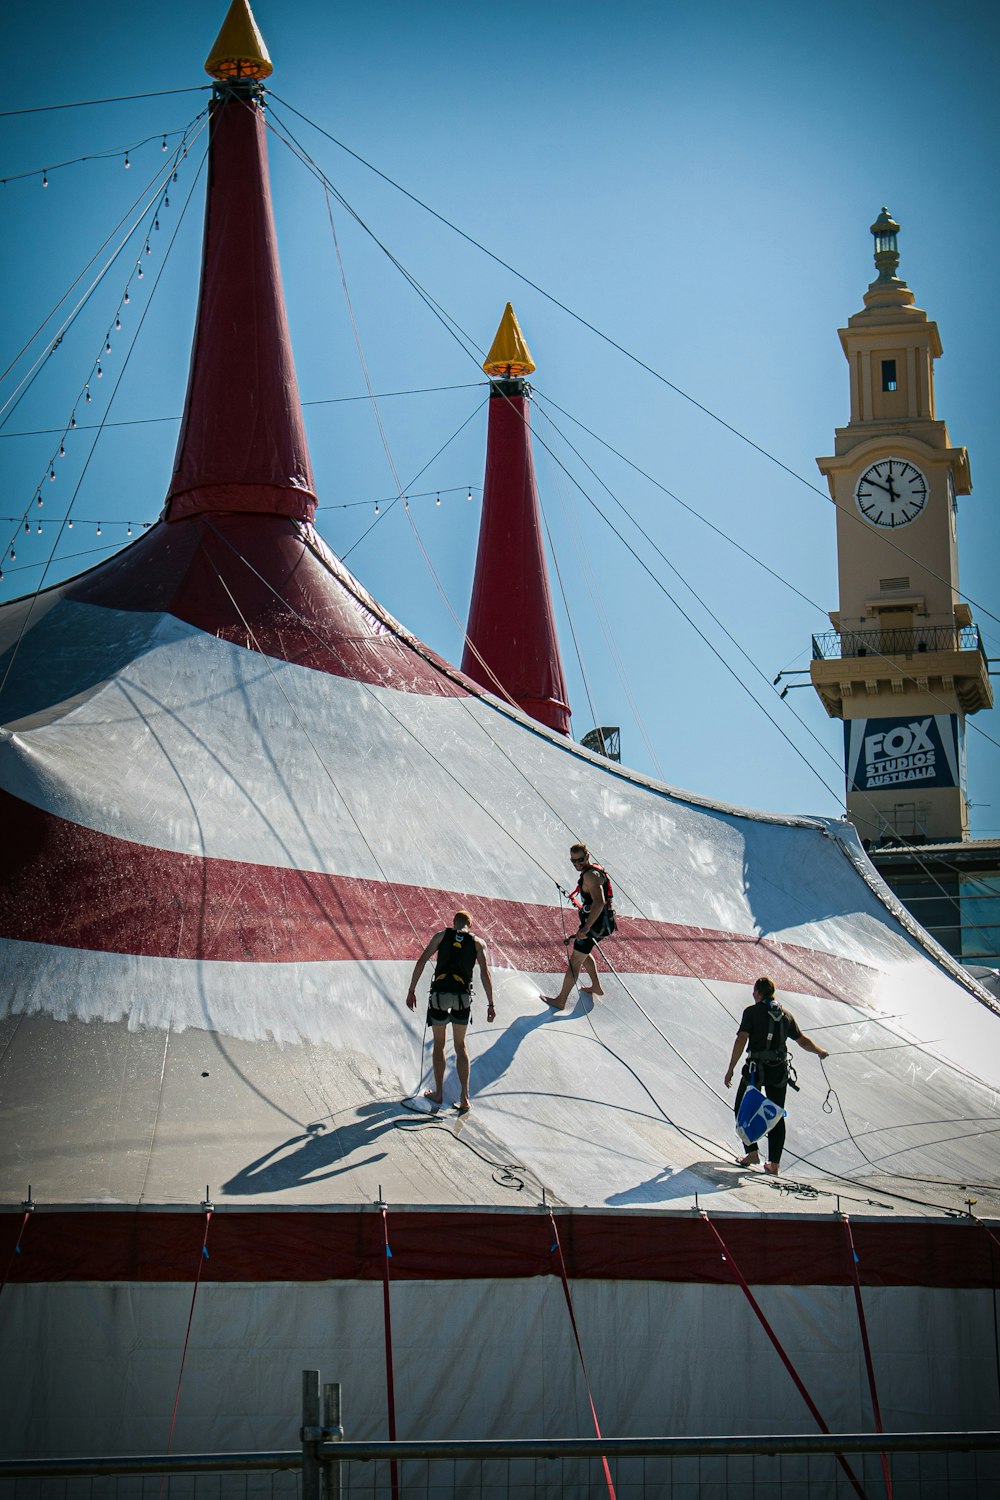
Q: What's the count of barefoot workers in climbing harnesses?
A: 3